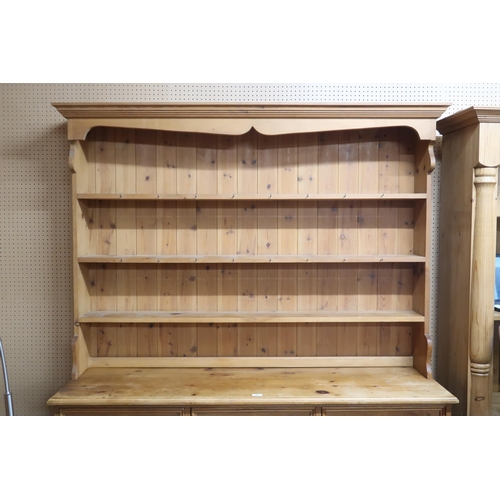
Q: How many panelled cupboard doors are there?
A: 3